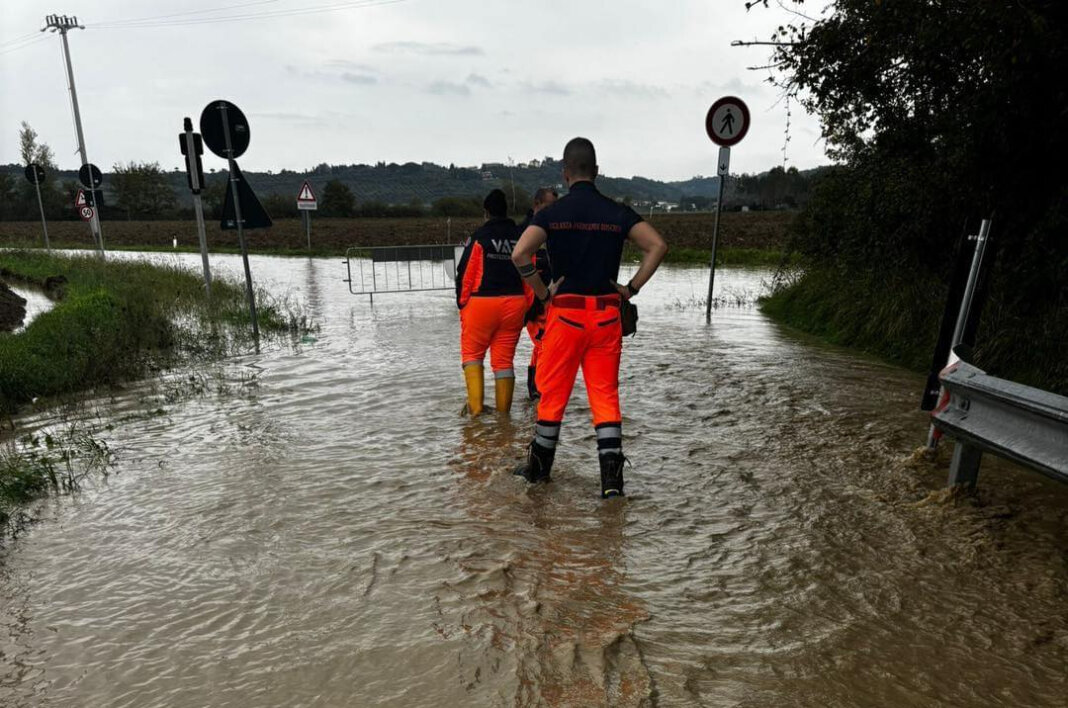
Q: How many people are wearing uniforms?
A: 3